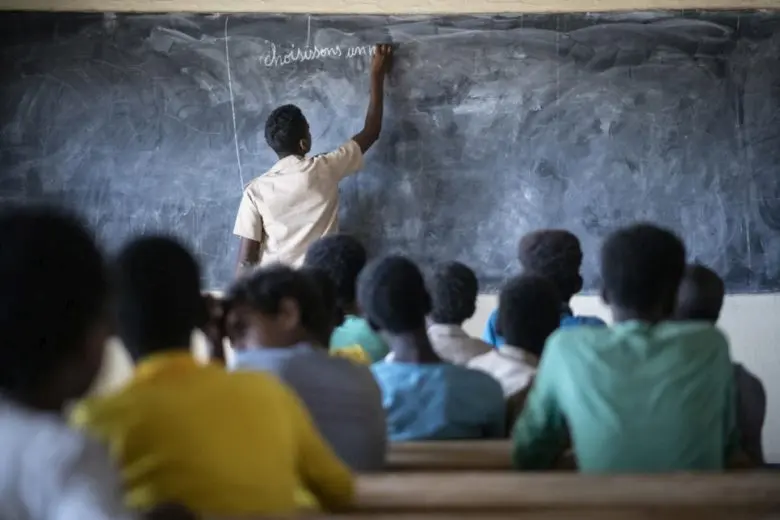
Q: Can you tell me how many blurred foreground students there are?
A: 11